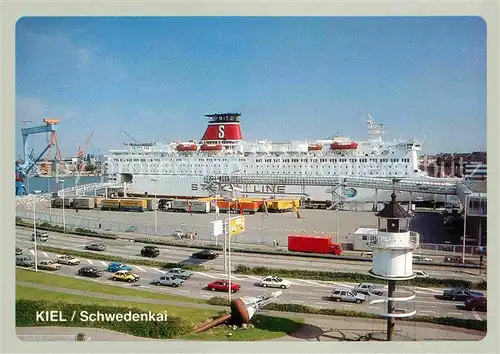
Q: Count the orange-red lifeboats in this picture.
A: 4